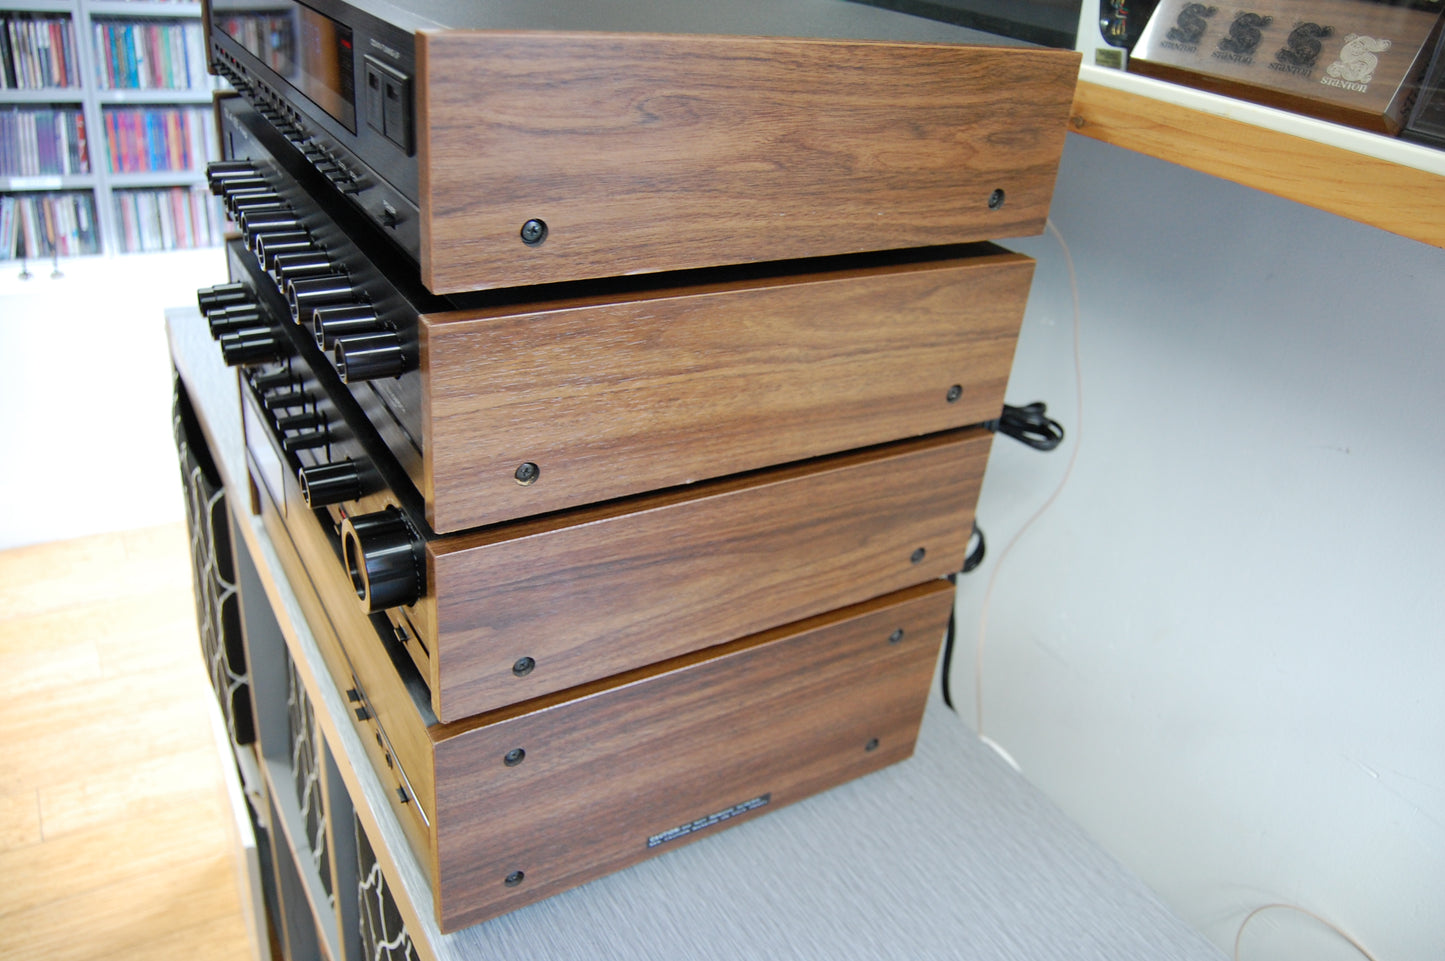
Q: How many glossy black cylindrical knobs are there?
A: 14